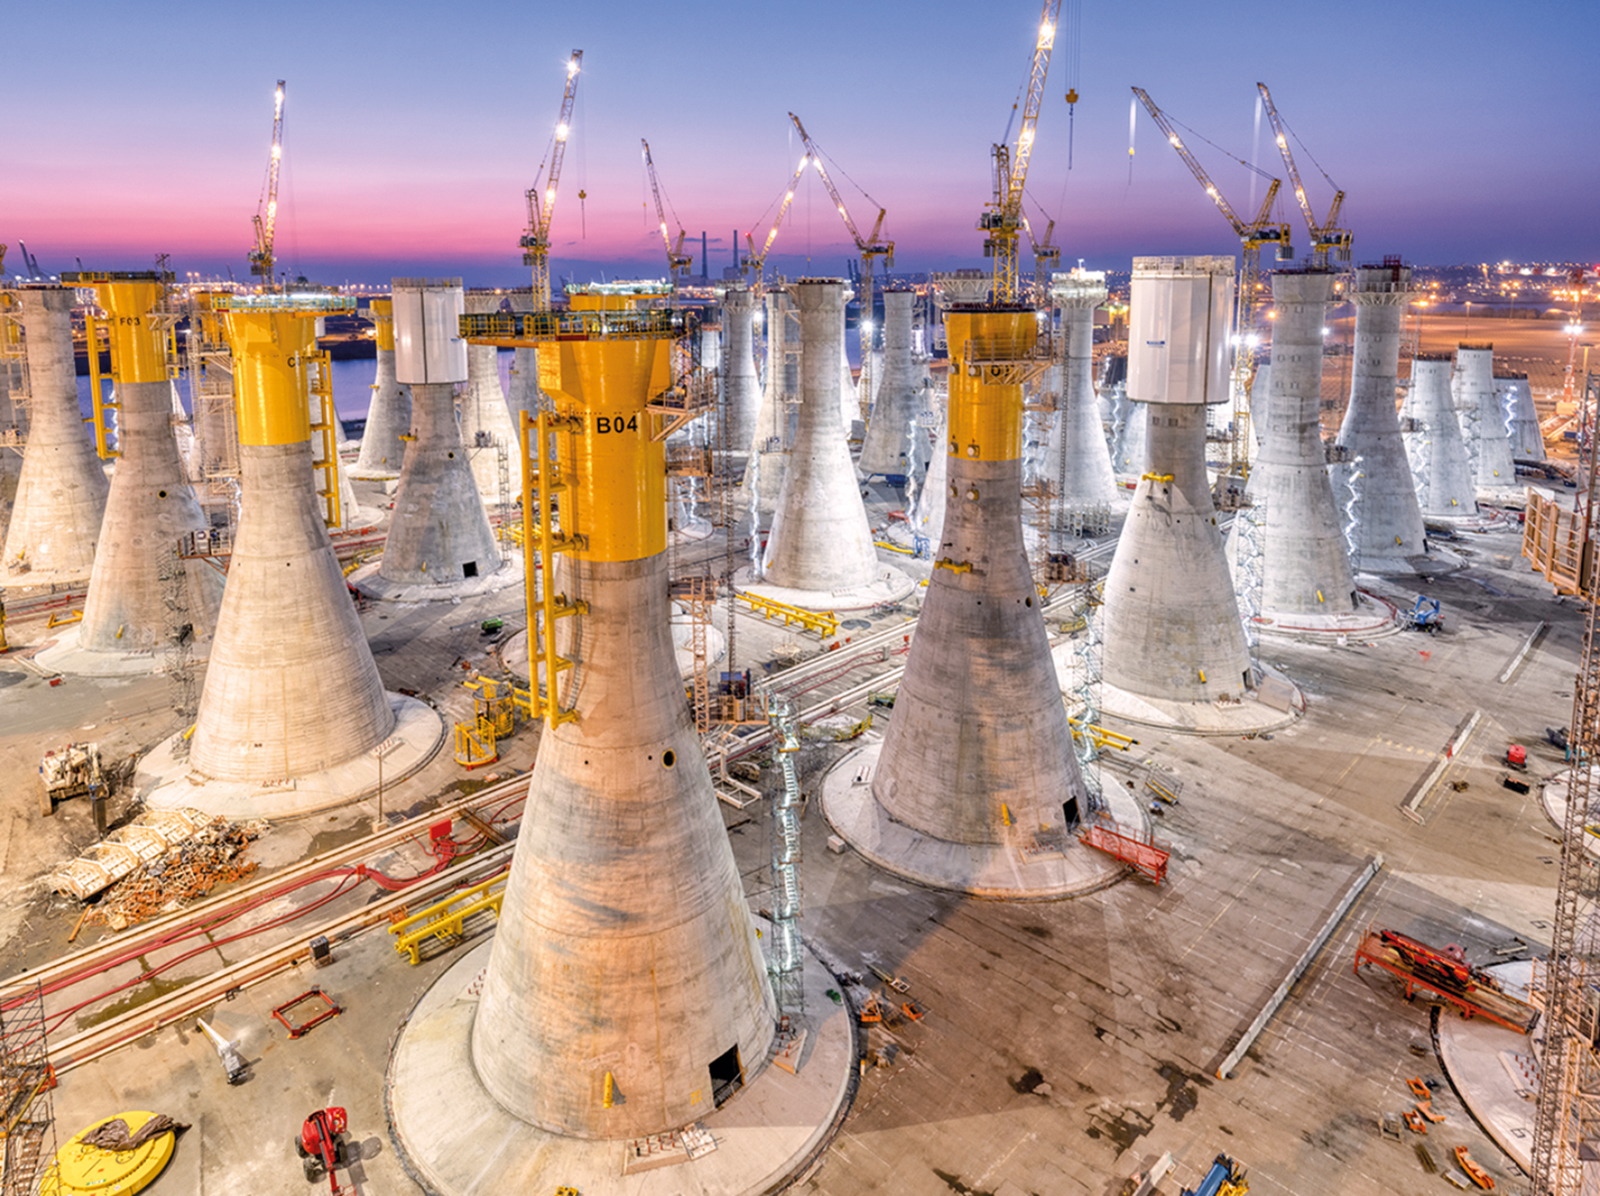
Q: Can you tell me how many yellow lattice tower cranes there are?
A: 9